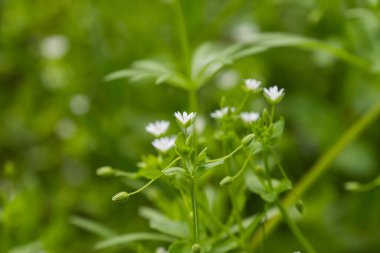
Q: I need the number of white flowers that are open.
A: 7